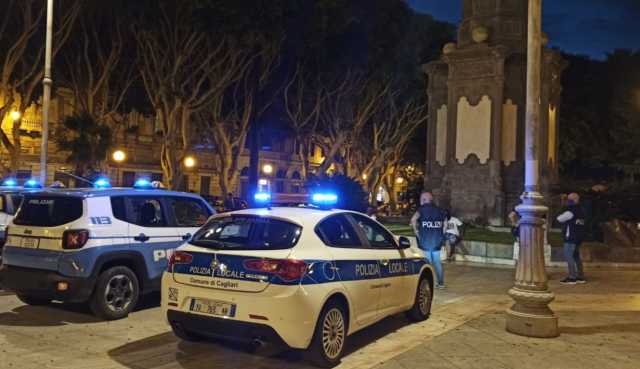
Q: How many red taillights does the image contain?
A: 3